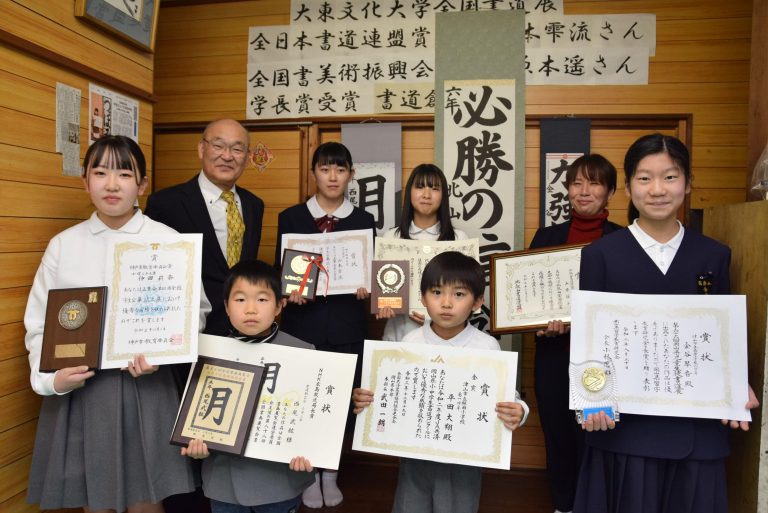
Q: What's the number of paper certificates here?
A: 7